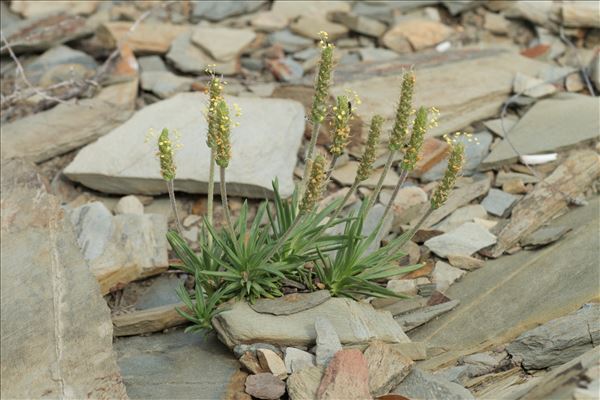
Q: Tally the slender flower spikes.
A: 10